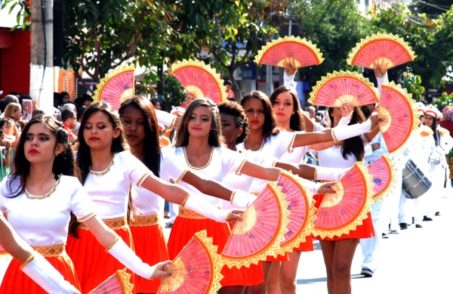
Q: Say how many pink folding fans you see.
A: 12